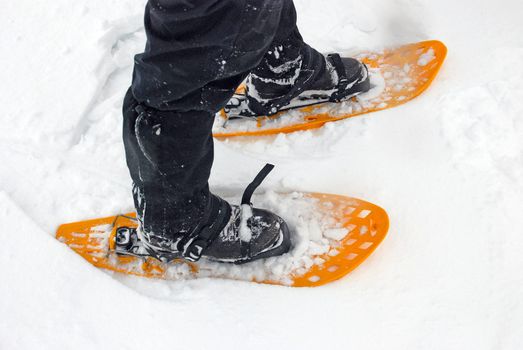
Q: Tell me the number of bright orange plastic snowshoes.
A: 2